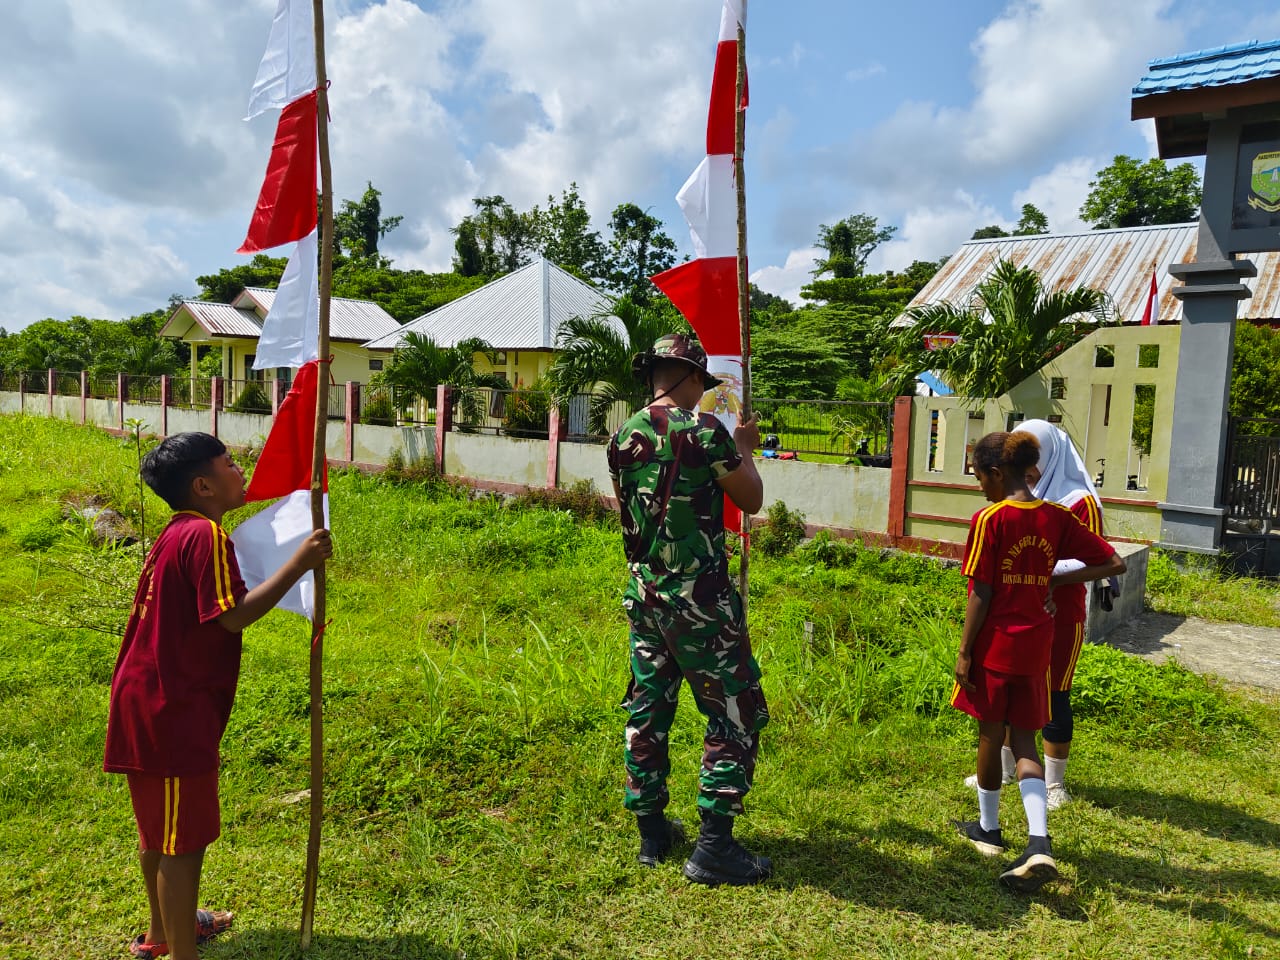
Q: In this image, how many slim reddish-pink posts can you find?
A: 11